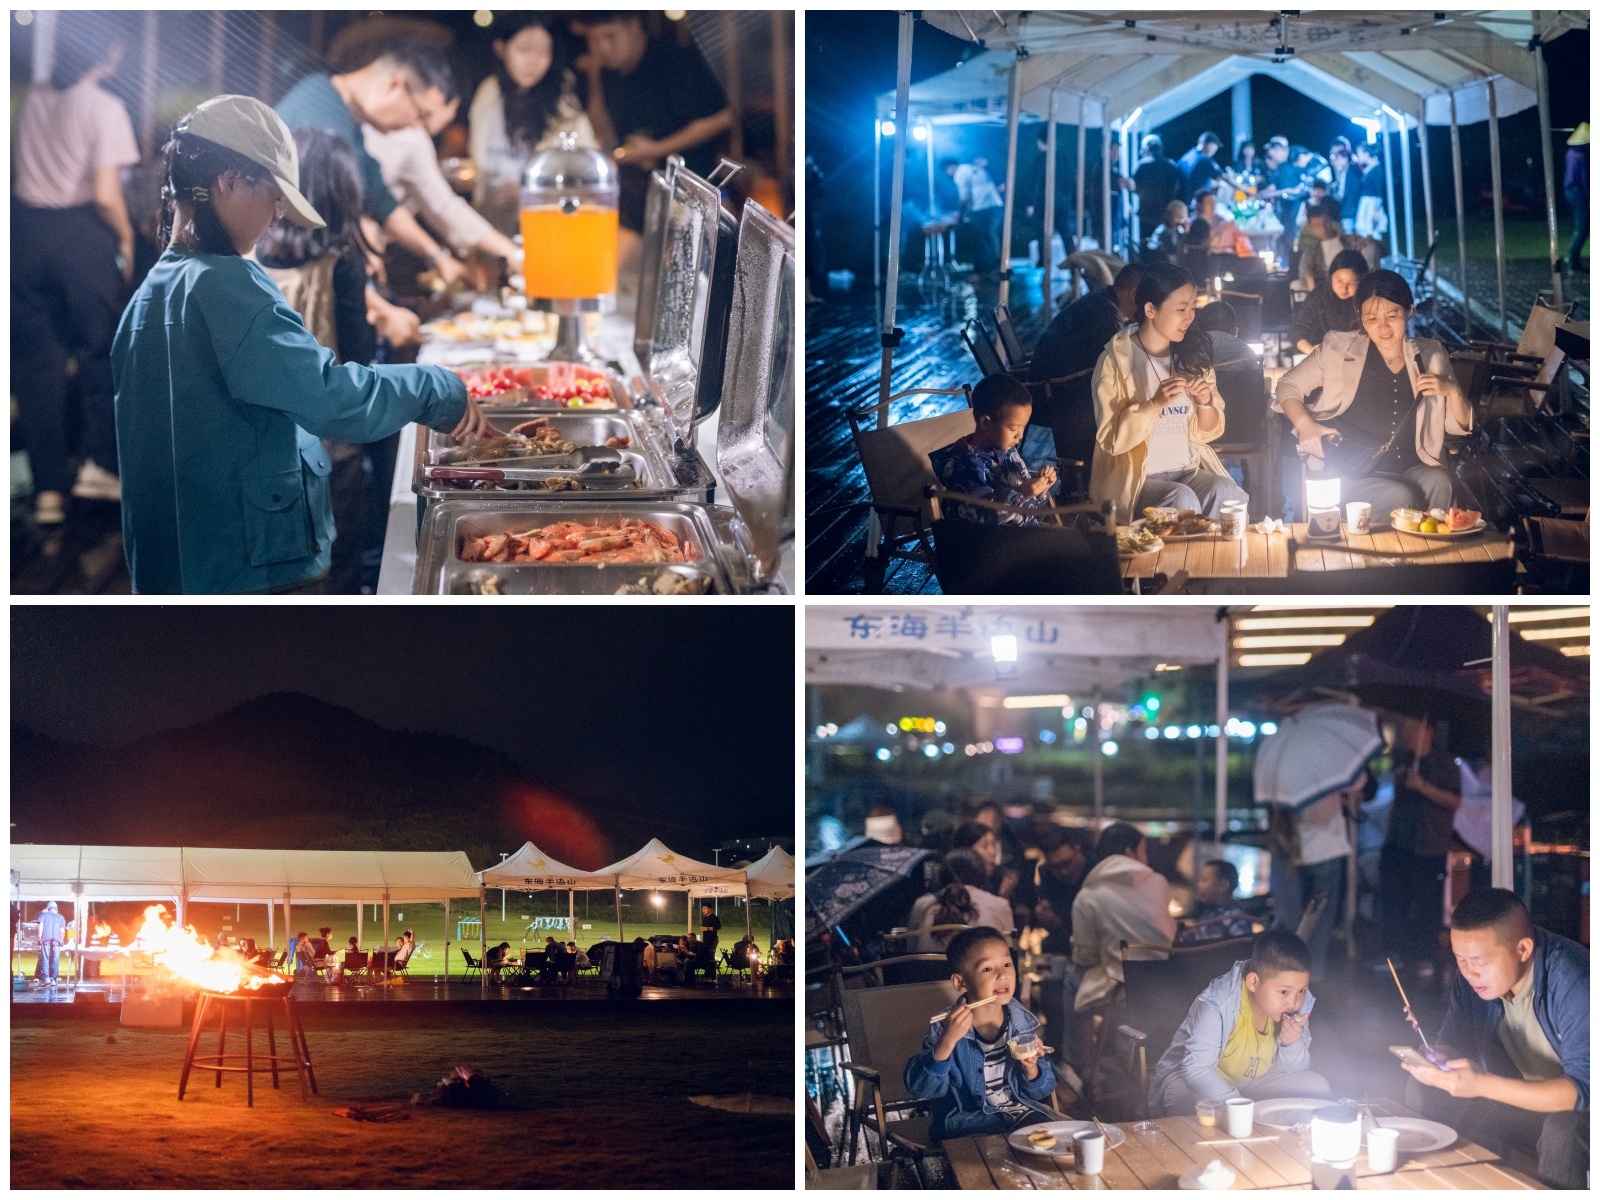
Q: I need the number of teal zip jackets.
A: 1